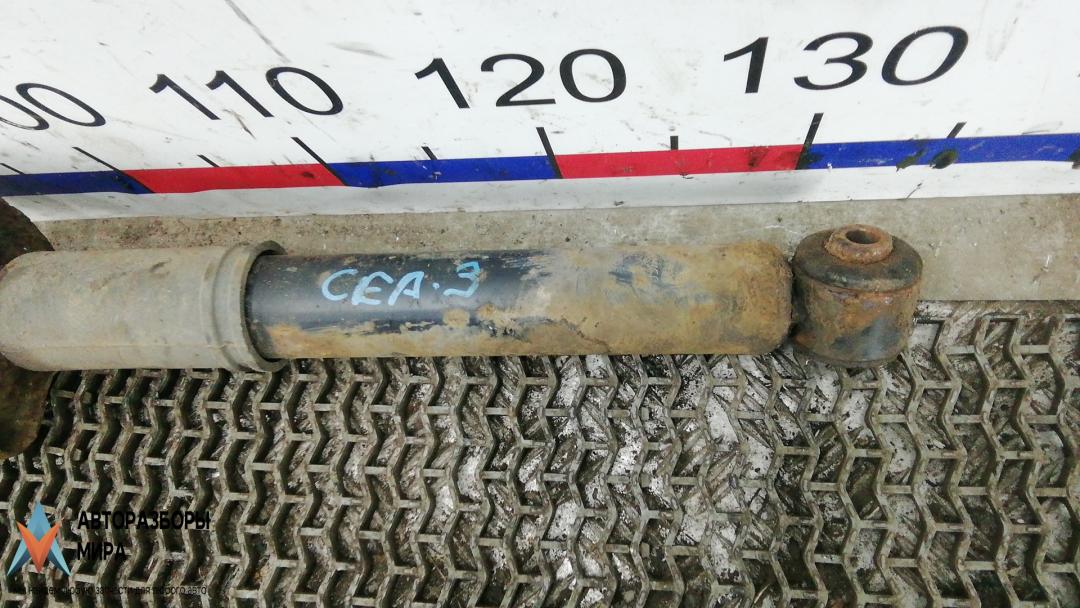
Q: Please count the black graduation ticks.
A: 9